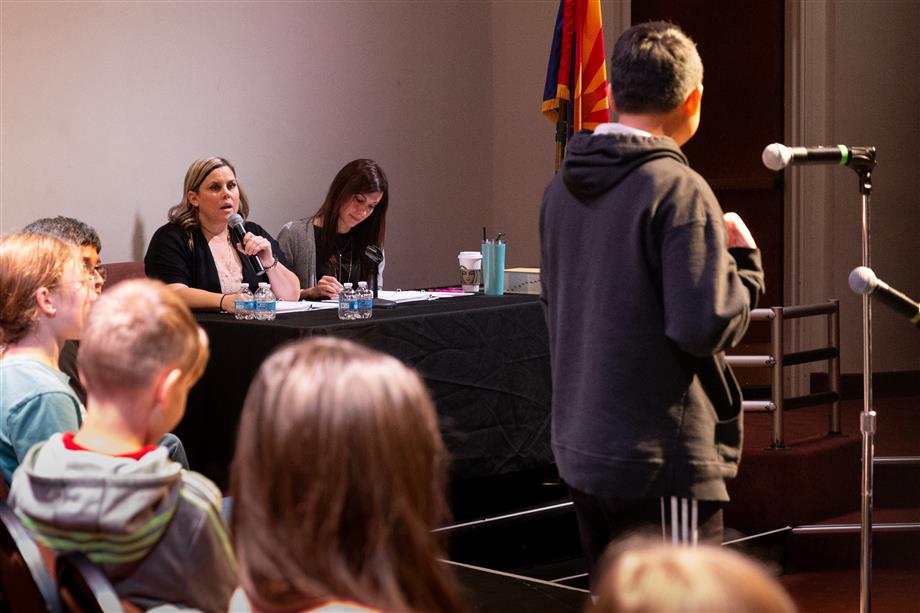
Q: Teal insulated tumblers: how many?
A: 2